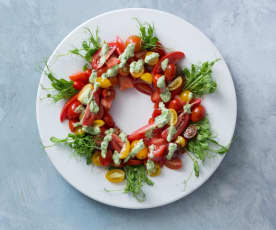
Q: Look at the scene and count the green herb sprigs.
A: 7